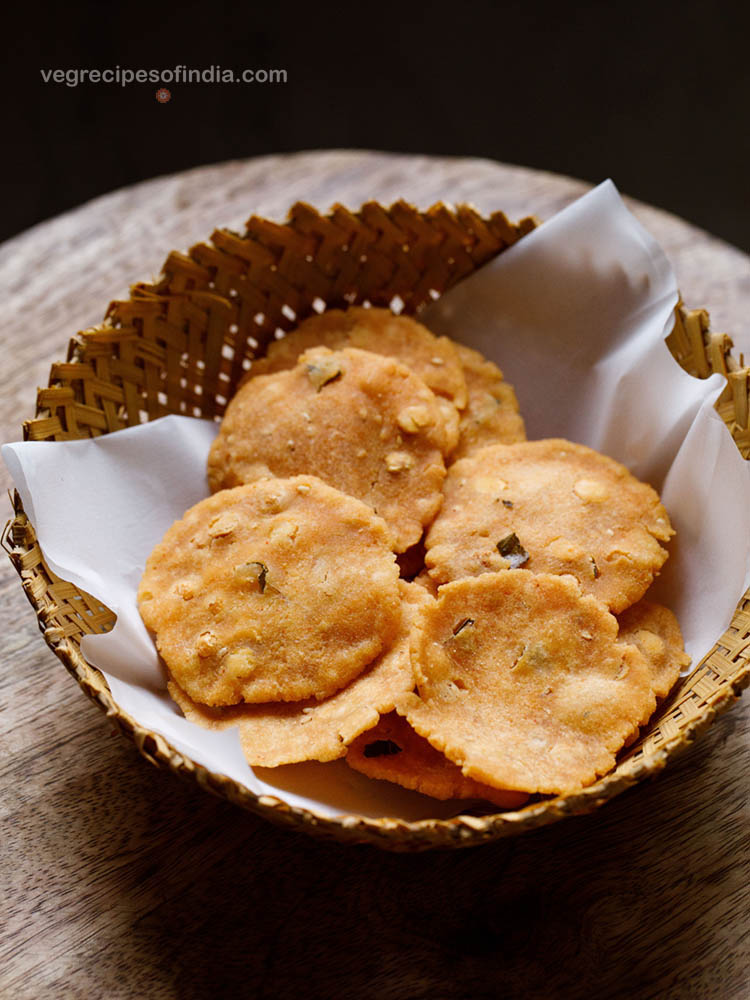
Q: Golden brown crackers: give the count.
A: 9